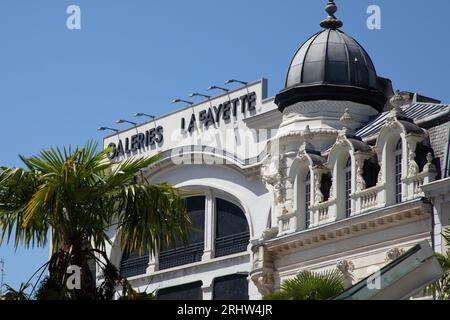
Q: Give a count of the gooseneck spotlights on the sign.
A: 7